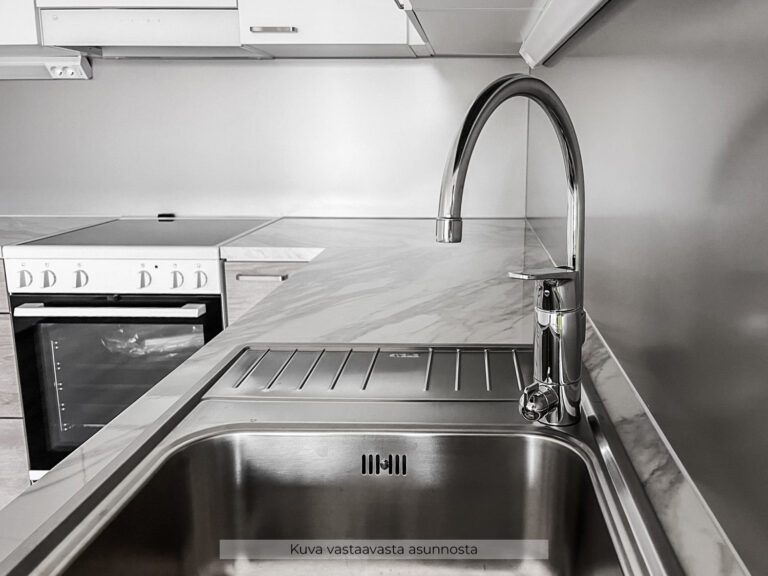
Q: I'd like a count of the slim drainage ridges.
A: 9